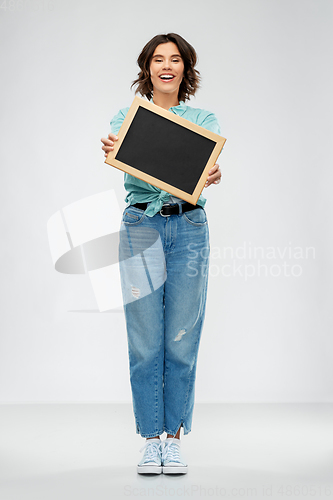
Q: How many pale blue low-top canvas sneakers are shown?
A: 2